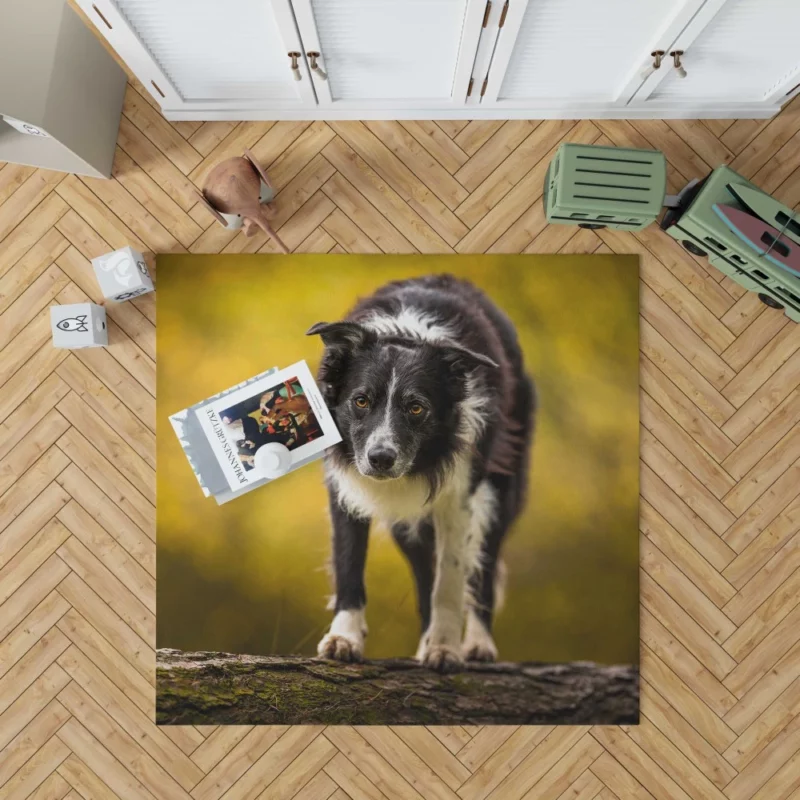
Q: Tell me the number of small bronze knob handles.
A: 4